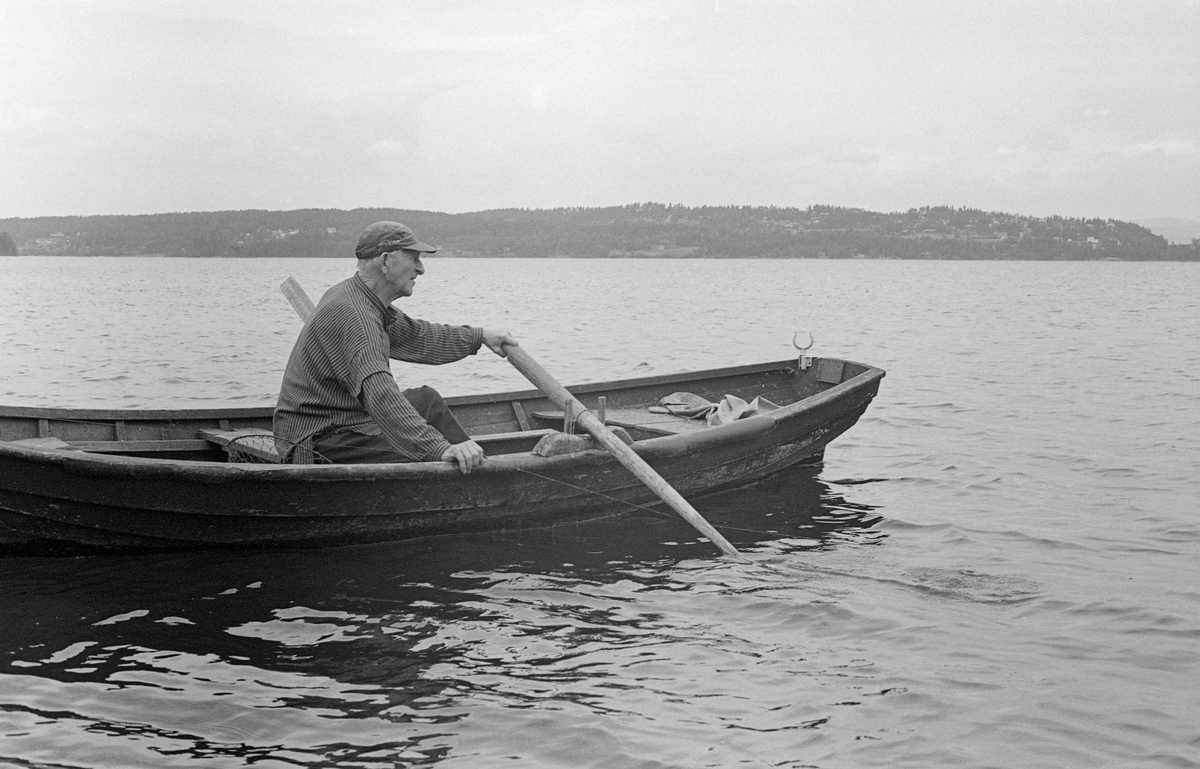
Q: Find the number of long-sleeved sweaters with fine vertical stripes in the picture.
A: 1